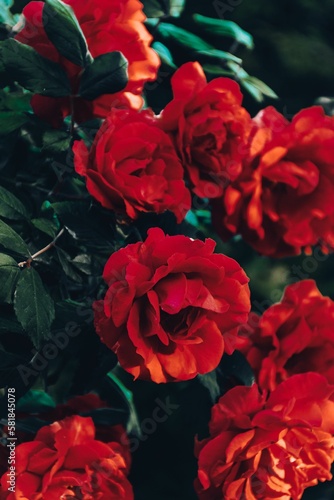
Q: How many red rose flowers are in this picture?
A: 8